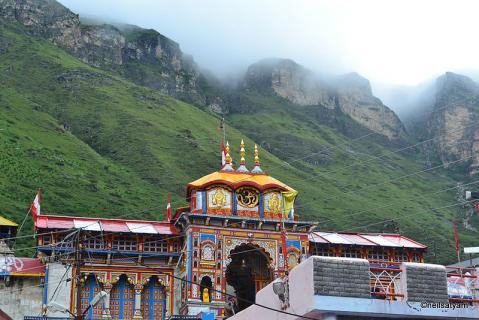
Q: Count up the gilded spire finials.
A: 3